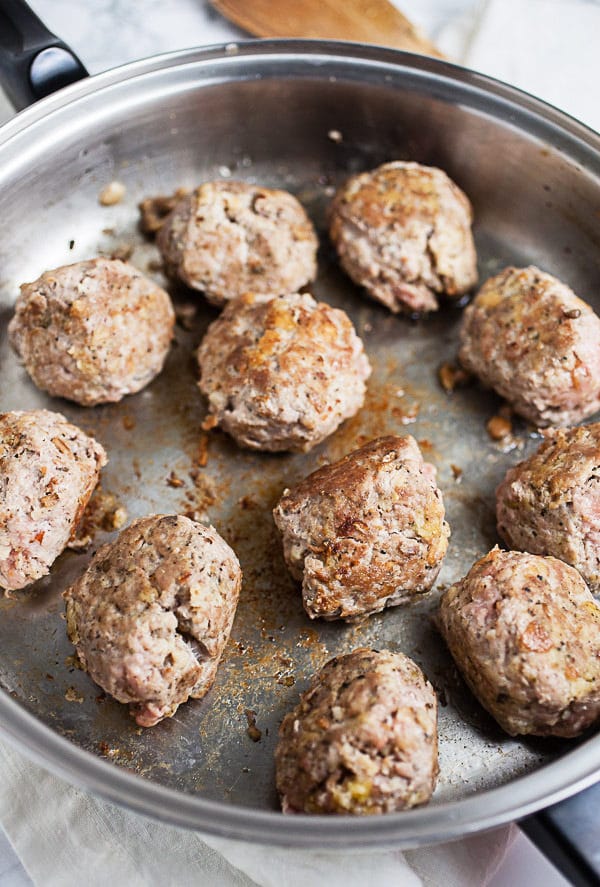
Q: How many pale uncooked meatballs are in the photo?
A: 0